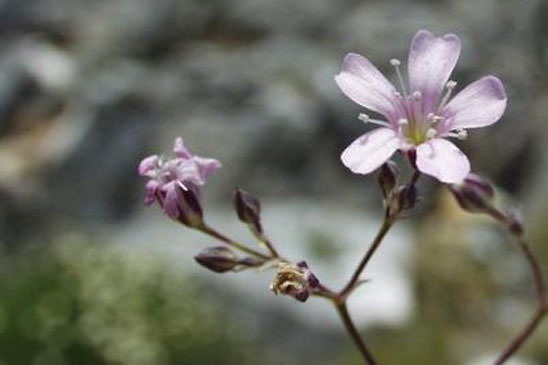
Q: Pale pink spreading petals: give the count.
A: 5